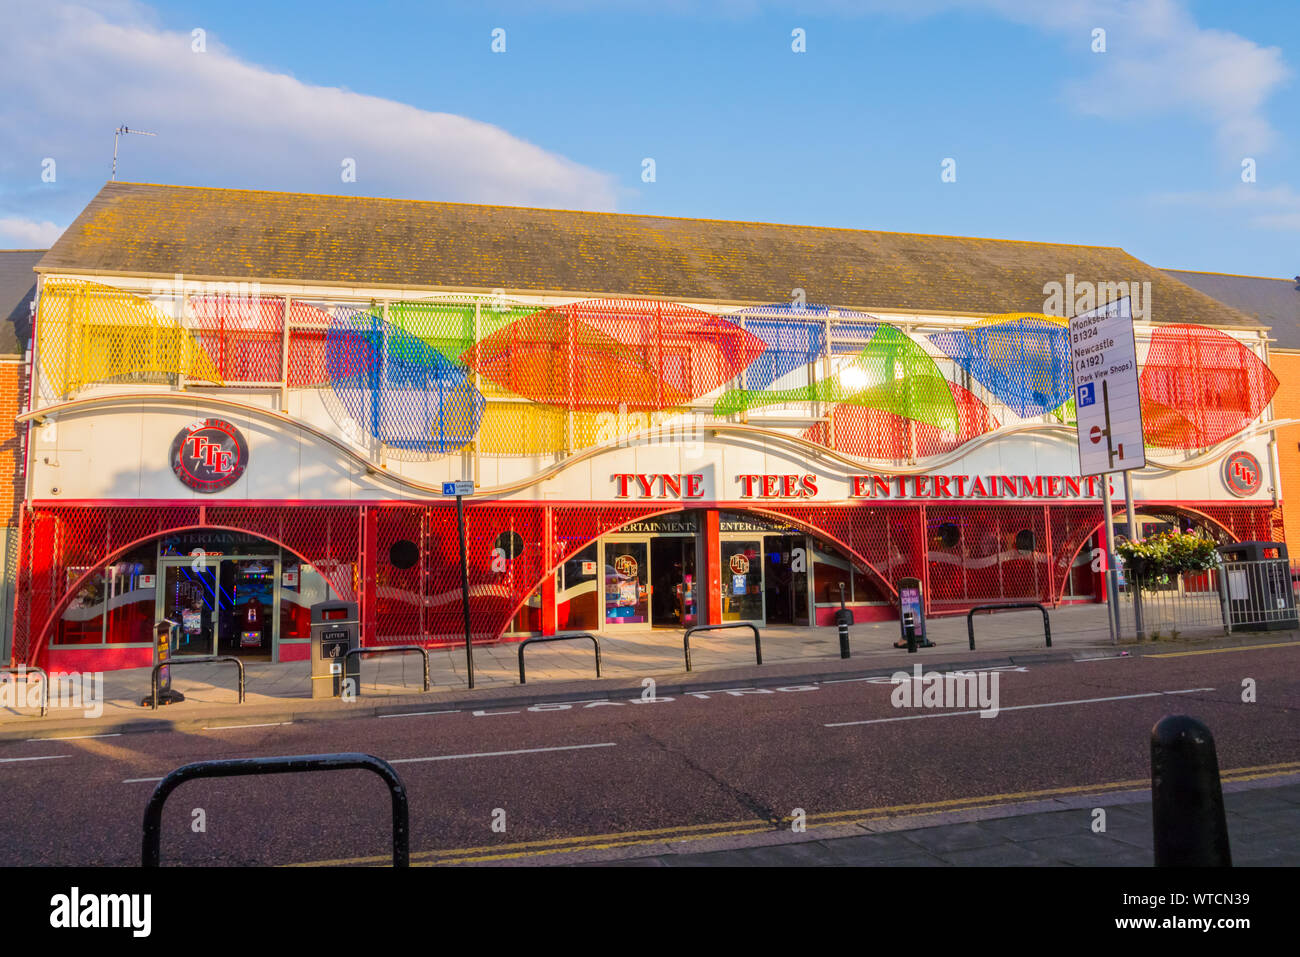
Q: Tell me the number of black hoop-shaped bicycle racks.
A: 7